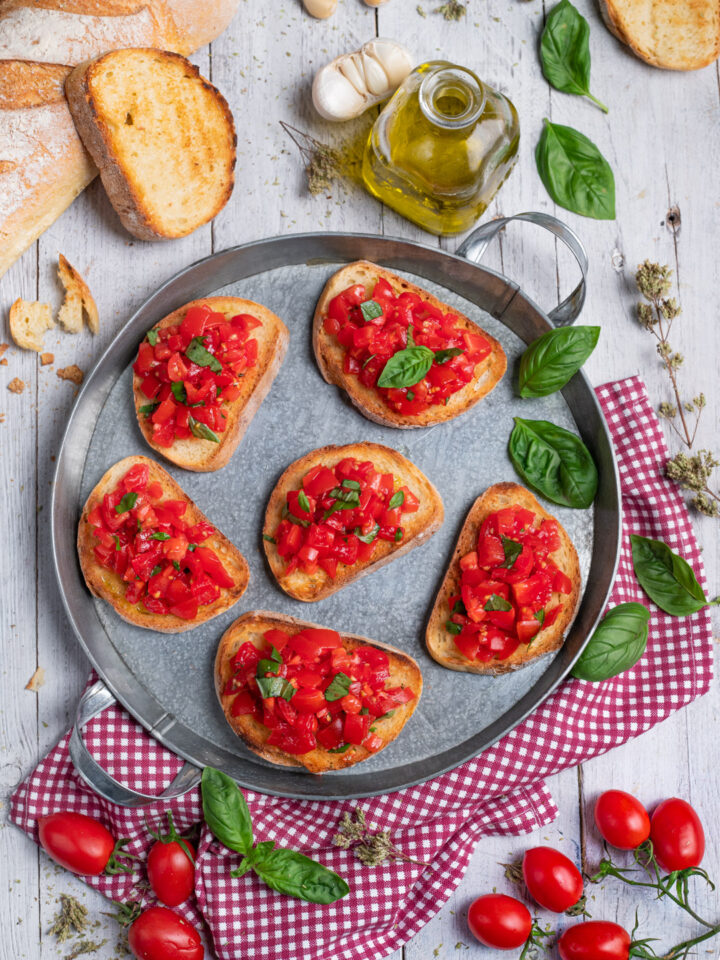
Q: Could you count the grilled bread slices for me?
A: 8